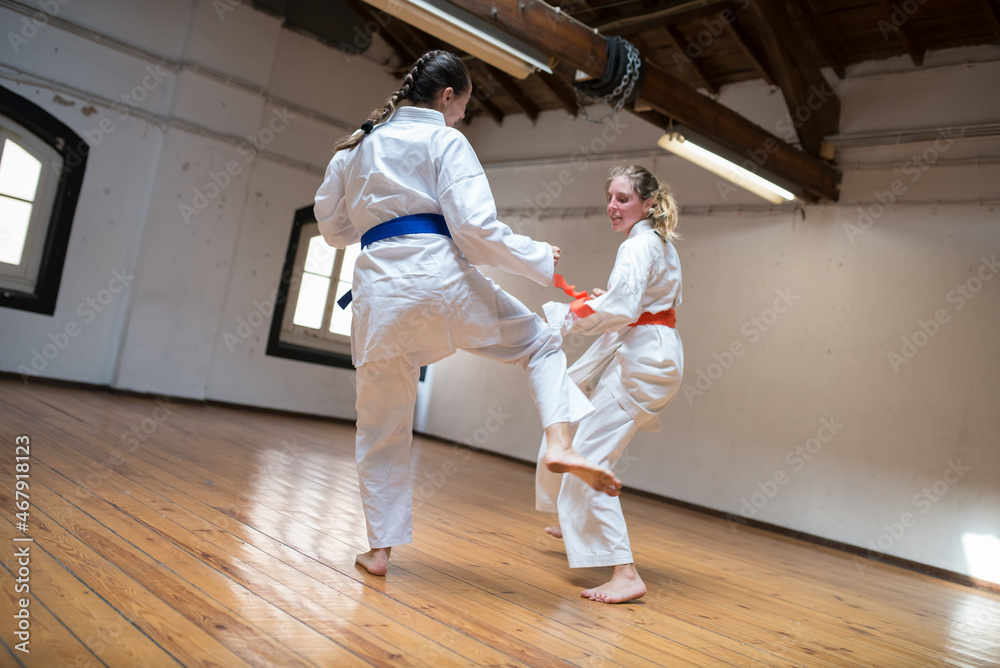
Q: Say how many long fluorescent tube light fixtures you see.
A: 2